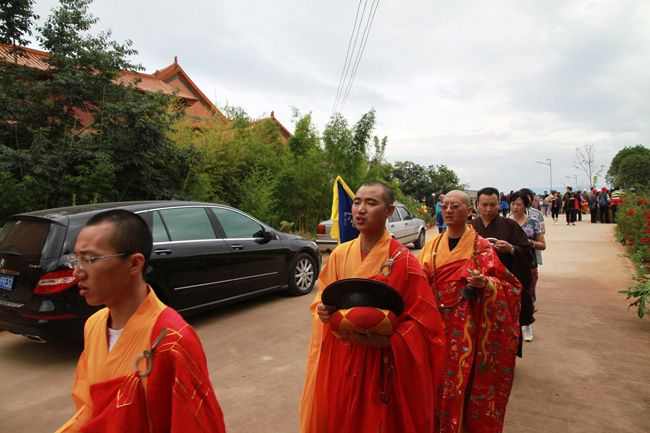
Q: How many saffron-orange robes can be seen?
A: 3